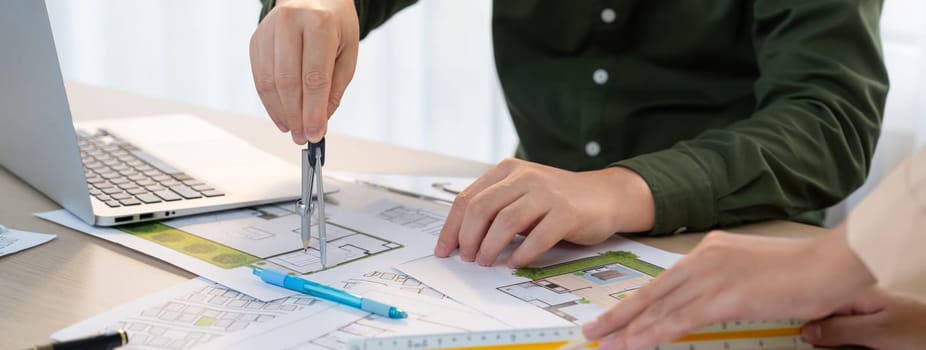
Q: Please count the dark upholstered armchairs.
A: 0